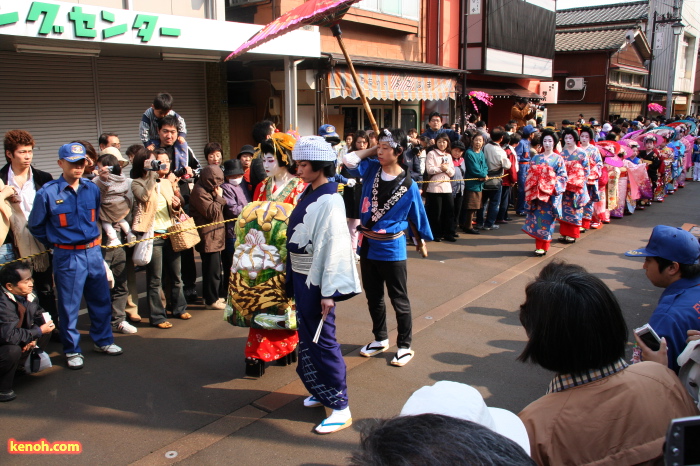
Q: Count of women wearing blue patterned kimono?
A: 3